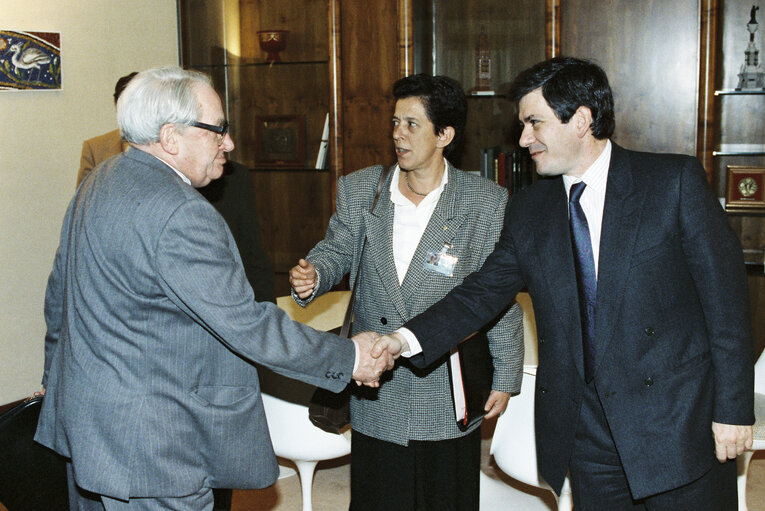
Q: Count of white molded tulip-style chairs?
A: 3